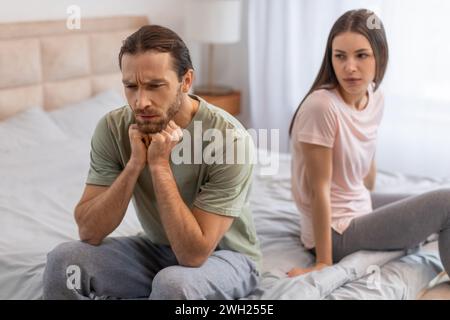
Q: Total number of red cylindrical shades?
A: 0